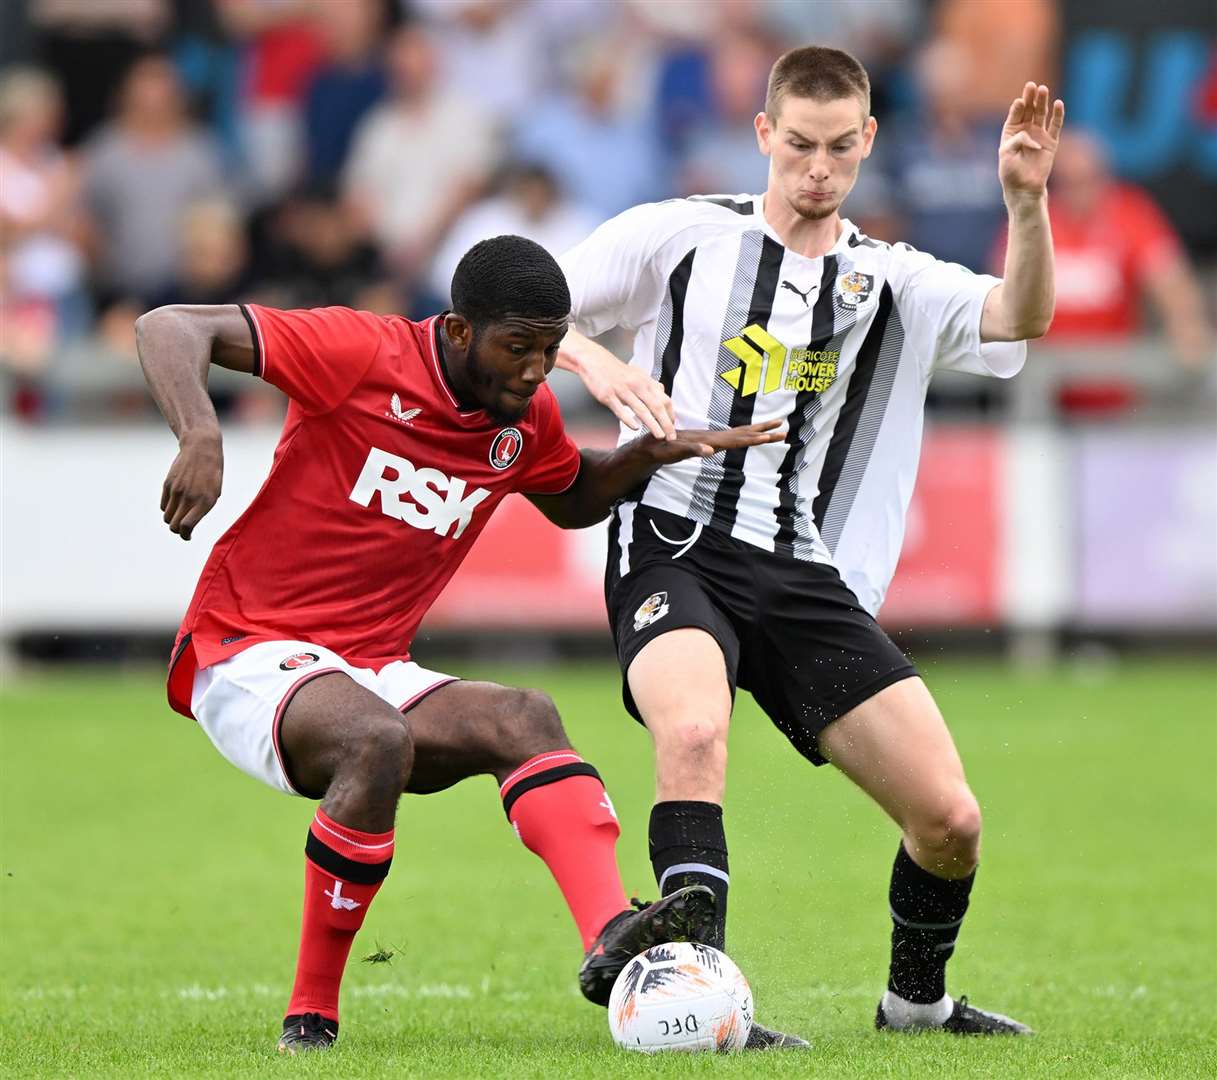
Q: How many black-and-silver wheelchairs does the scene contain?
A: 0